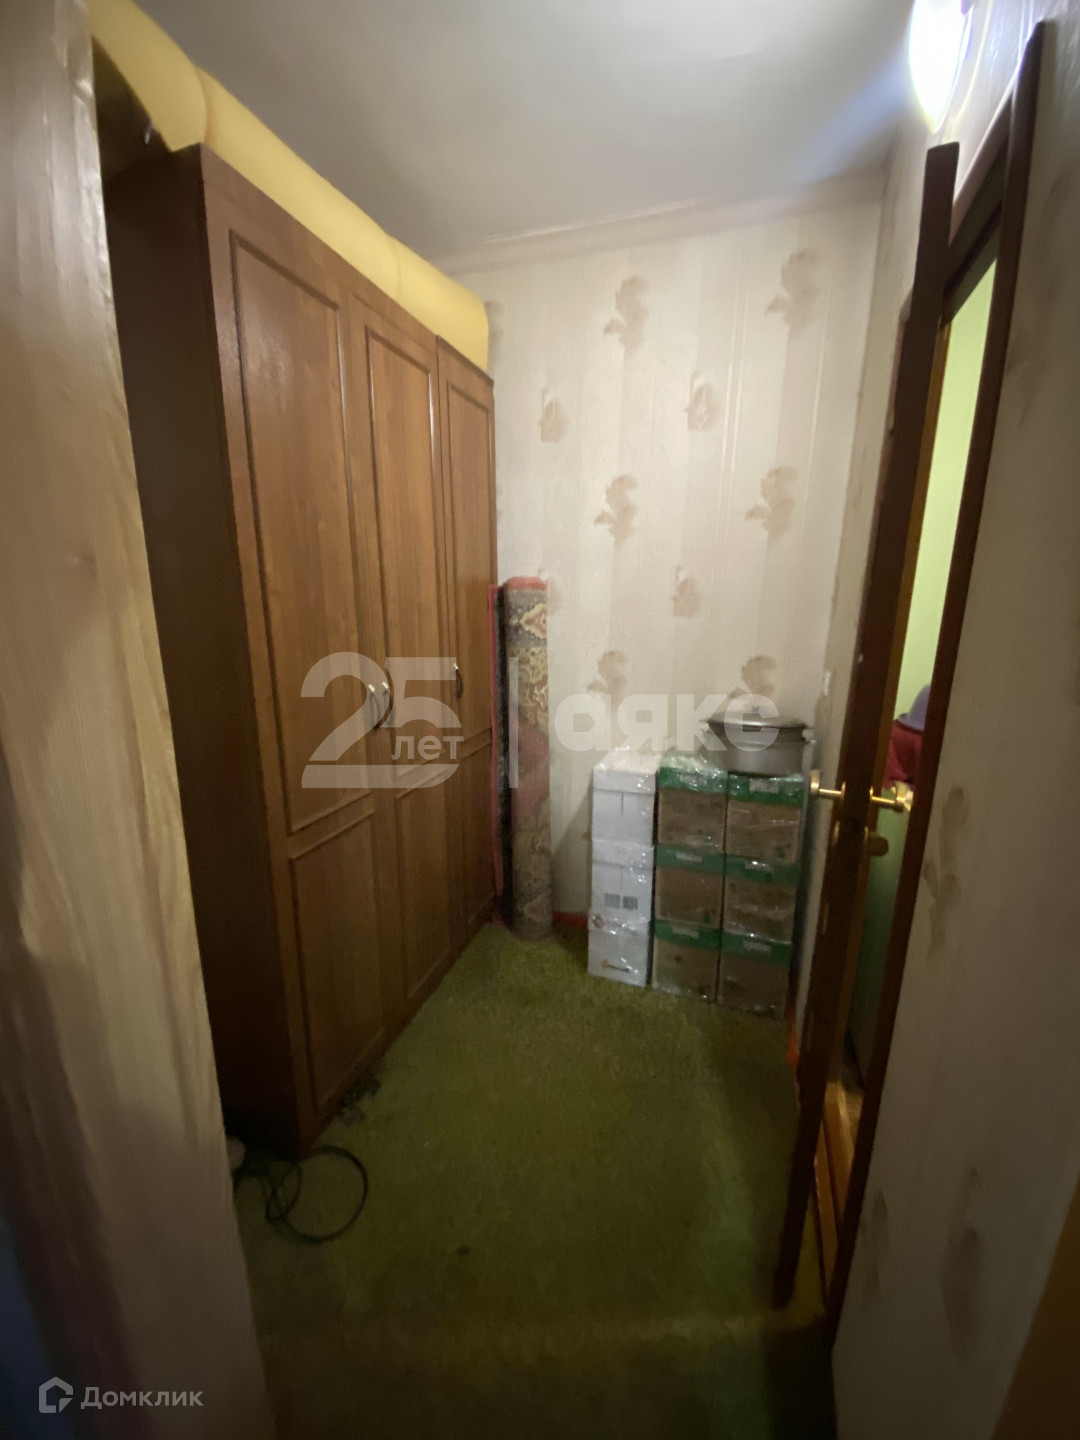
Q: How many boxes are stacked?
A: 9